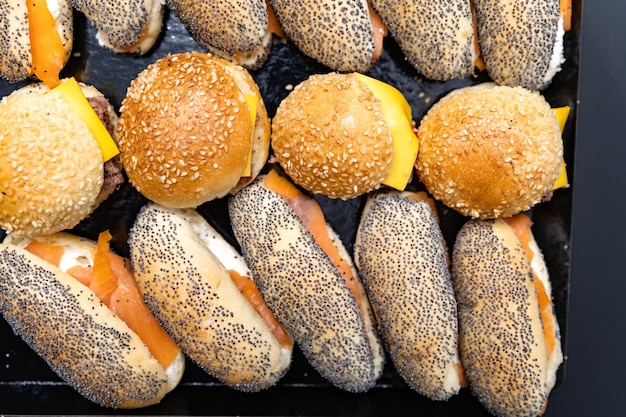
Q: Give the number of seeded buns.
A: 15